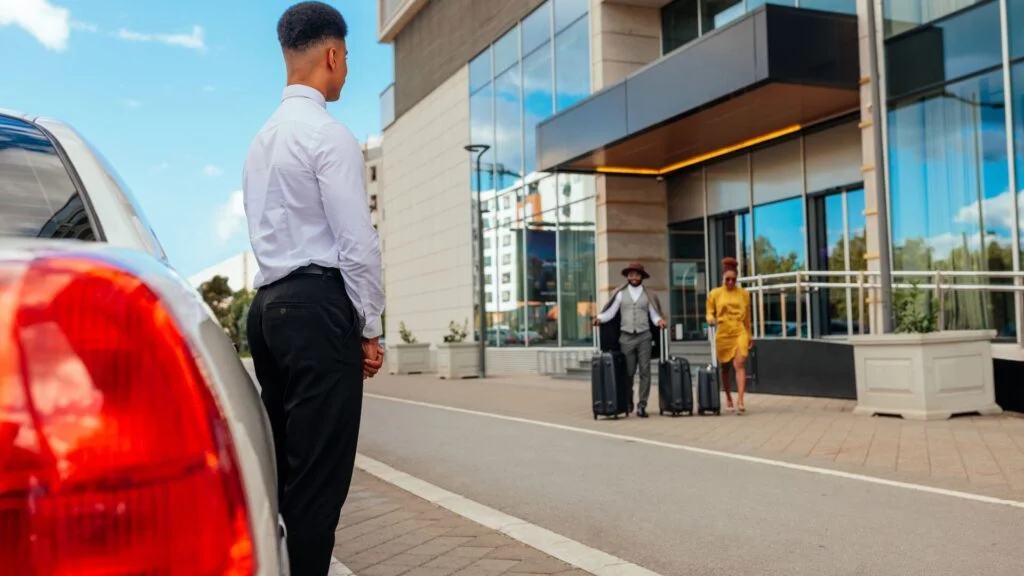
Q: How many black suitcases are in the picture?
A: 3